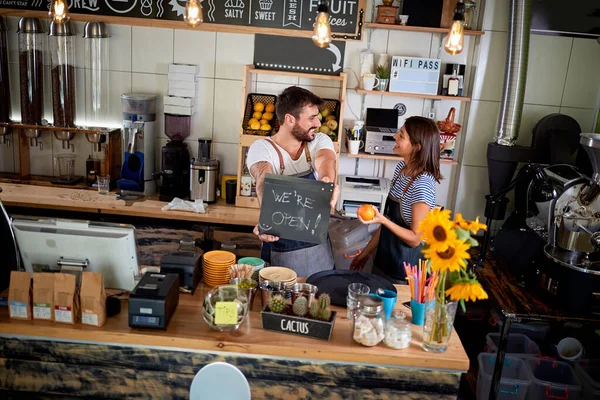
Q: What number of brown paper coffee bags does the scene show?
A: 4